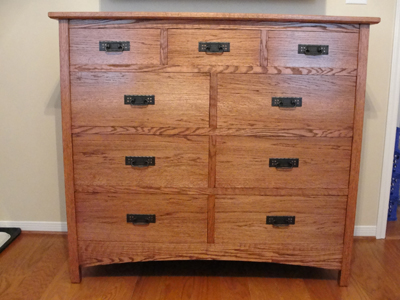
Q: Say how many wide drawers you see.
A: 6